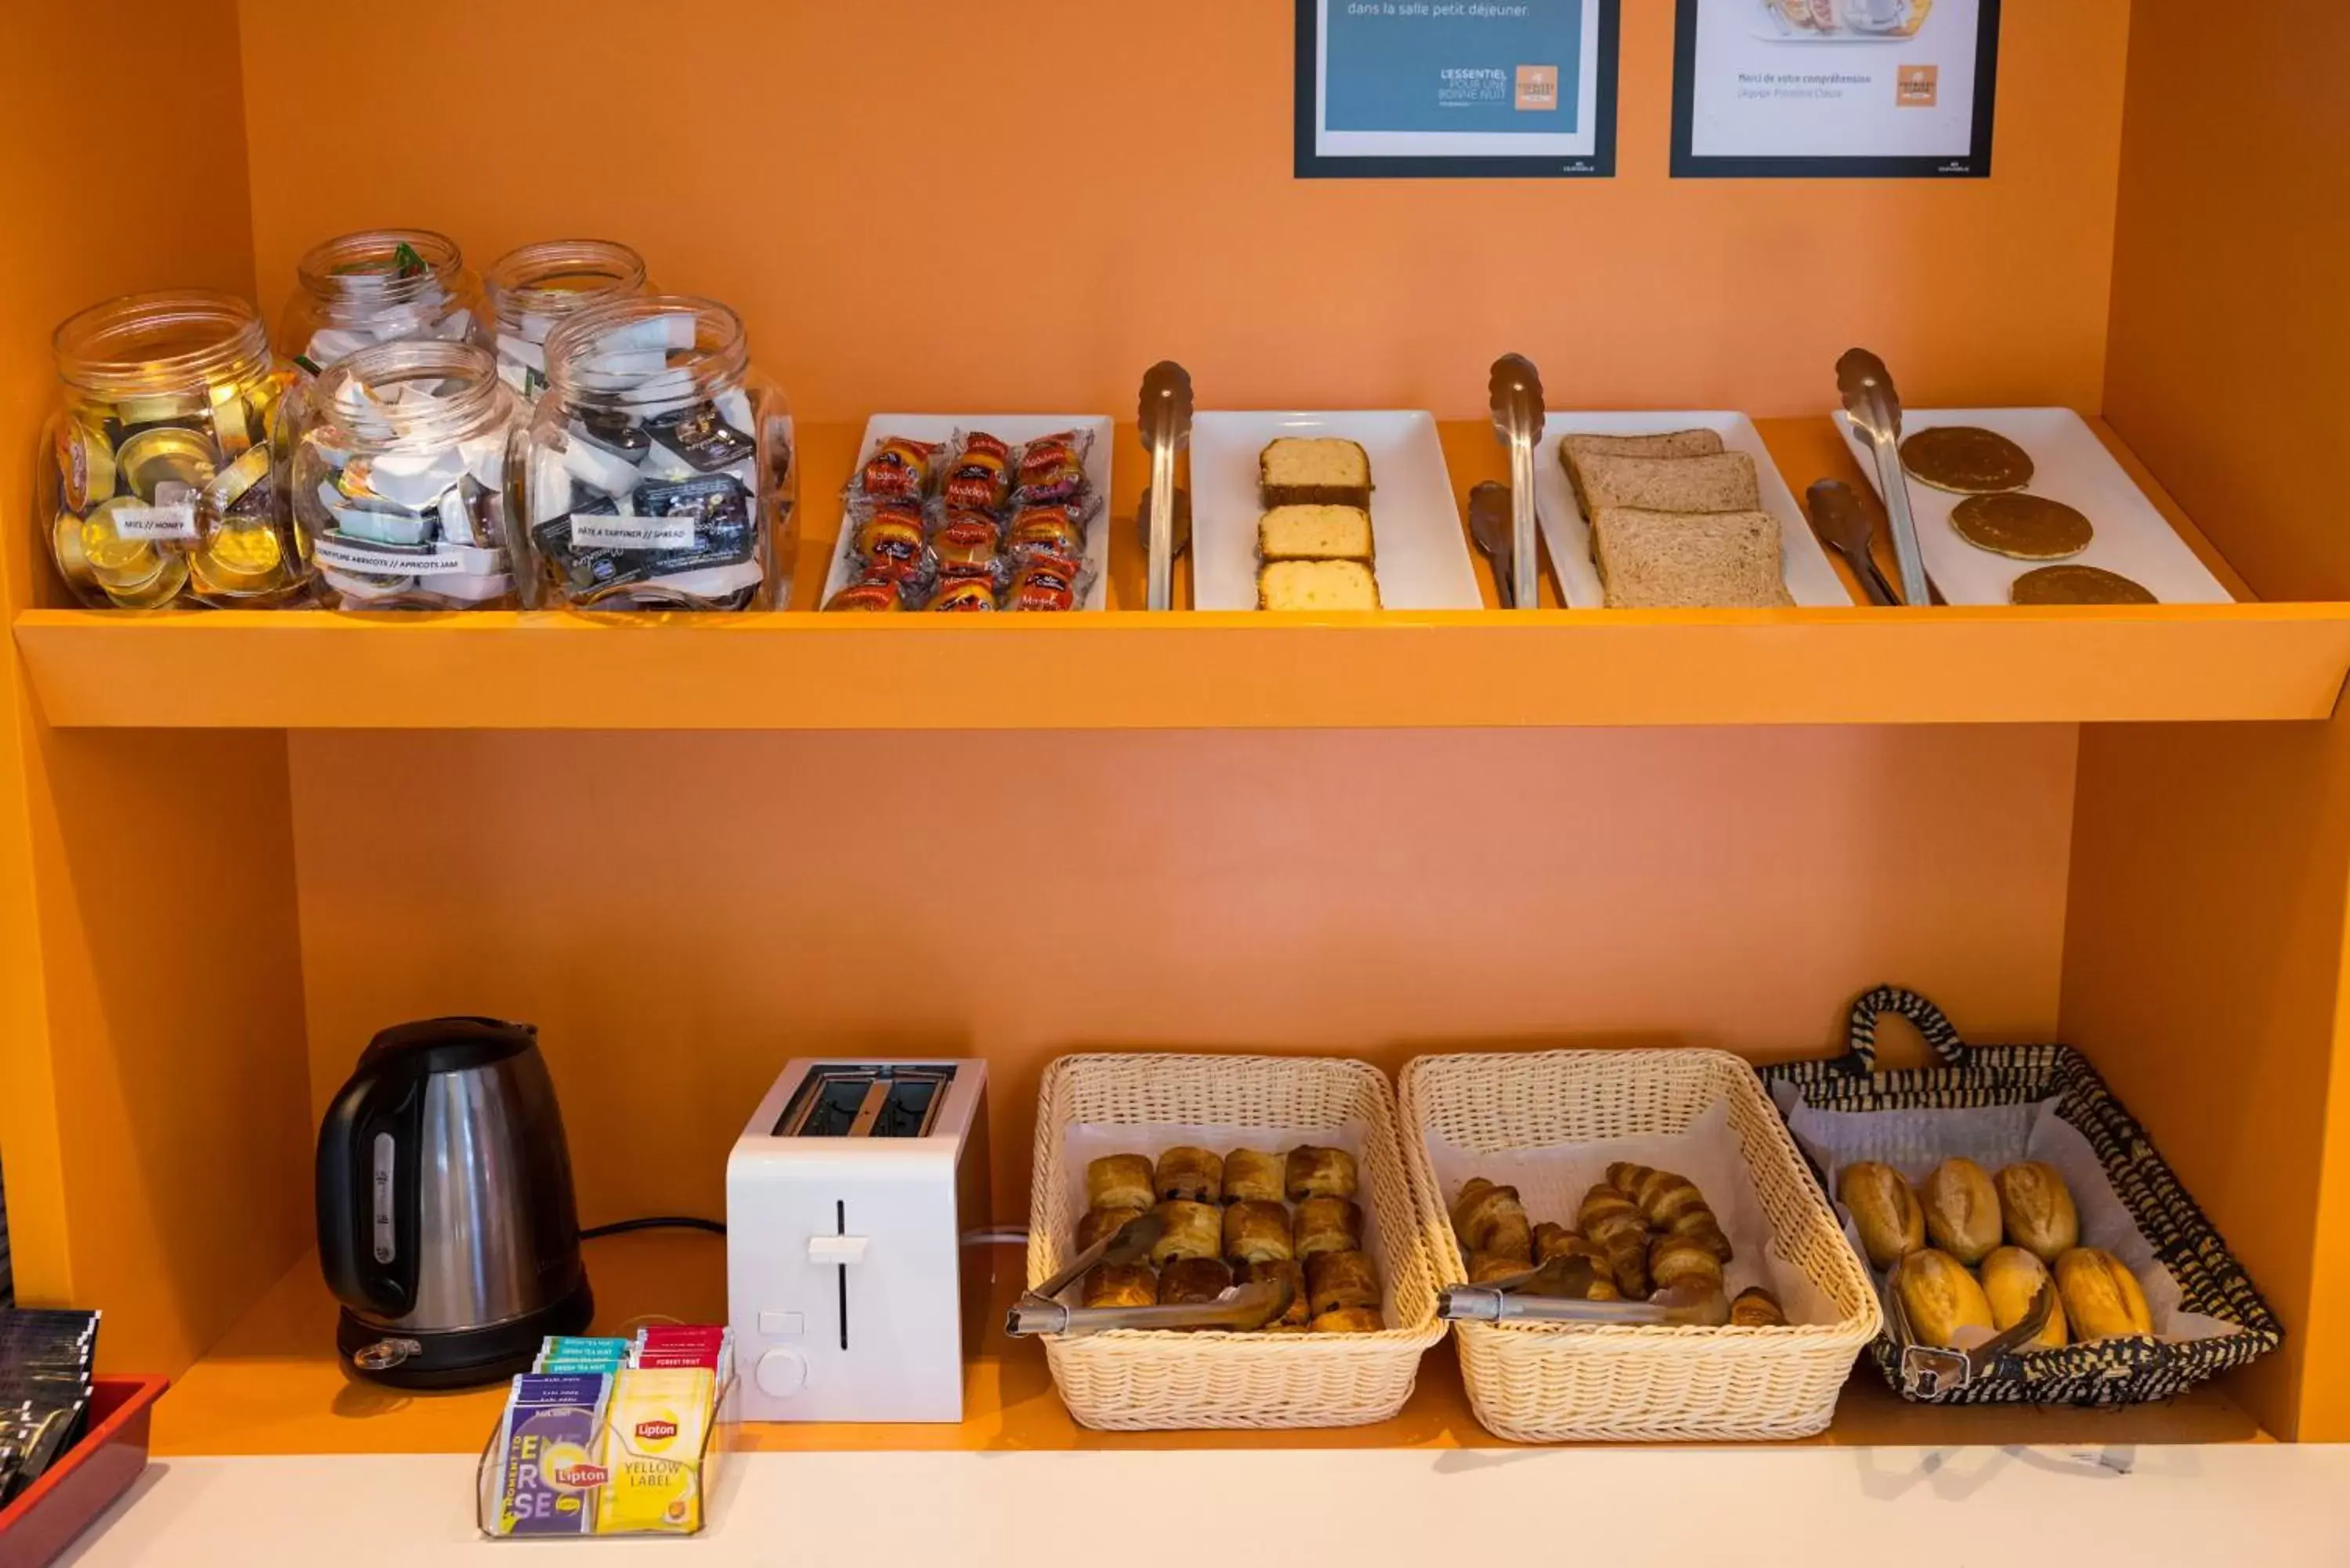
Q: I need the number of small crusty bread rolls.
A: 6